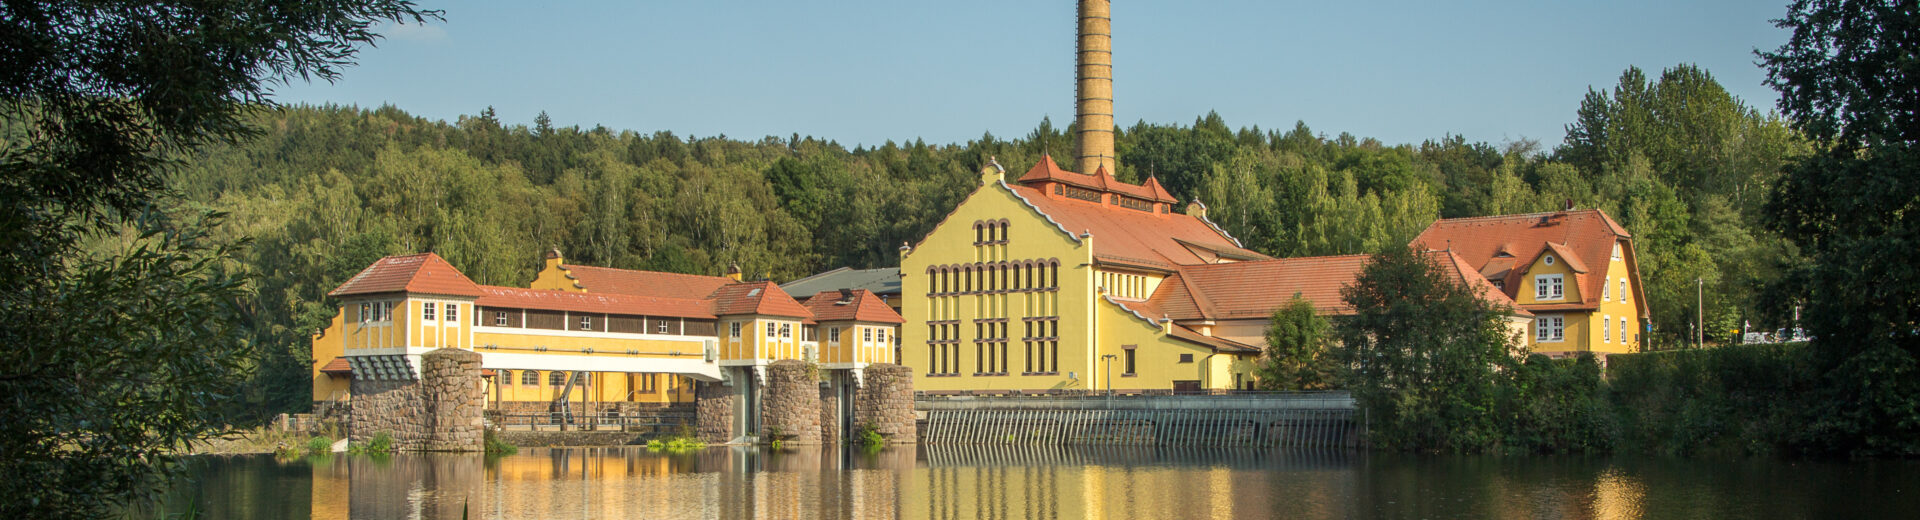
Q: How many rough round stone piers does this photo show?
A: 3